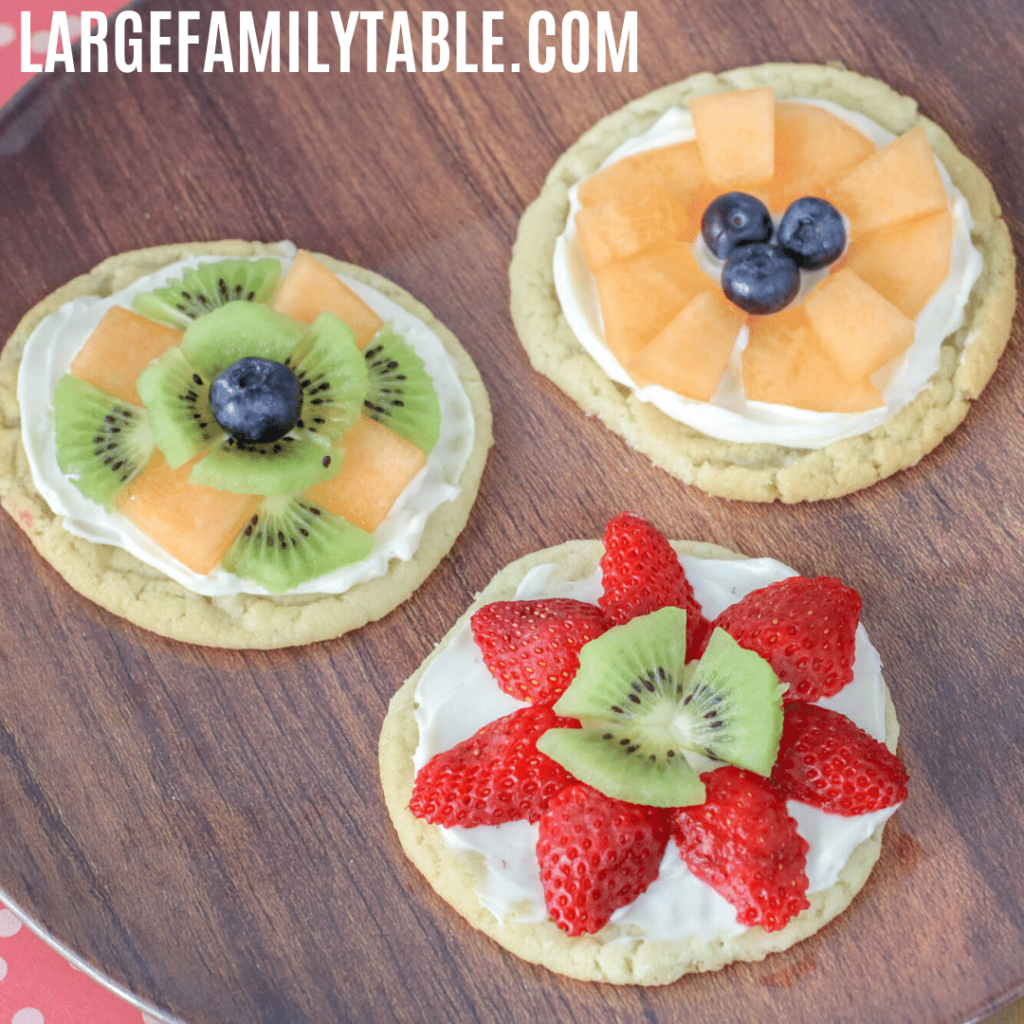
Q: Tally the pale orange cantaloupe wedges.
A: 14